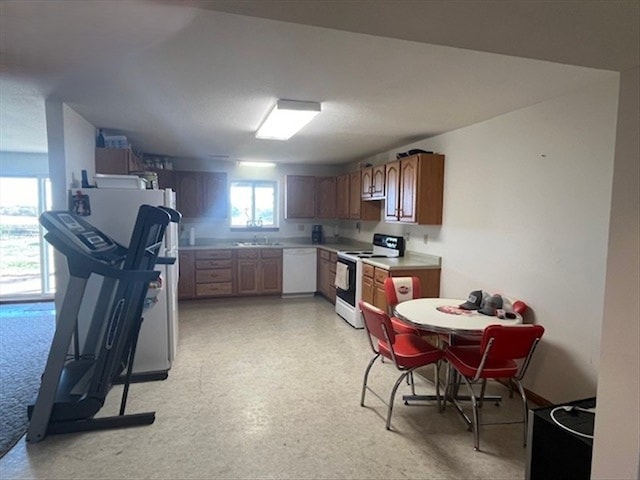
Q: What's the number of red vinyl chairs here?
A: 4